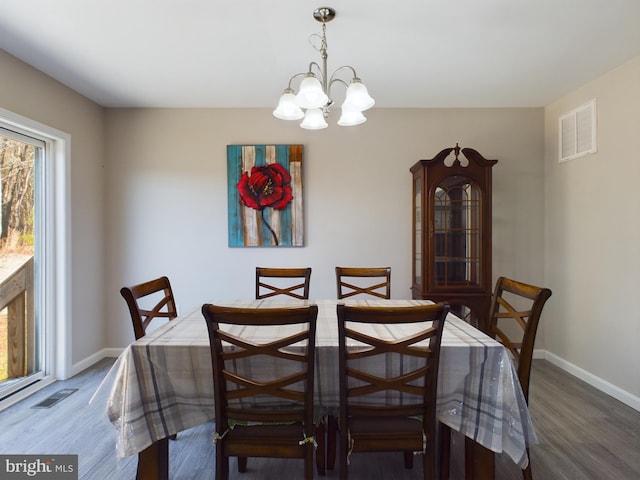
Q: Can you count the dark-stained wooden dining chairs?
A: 6